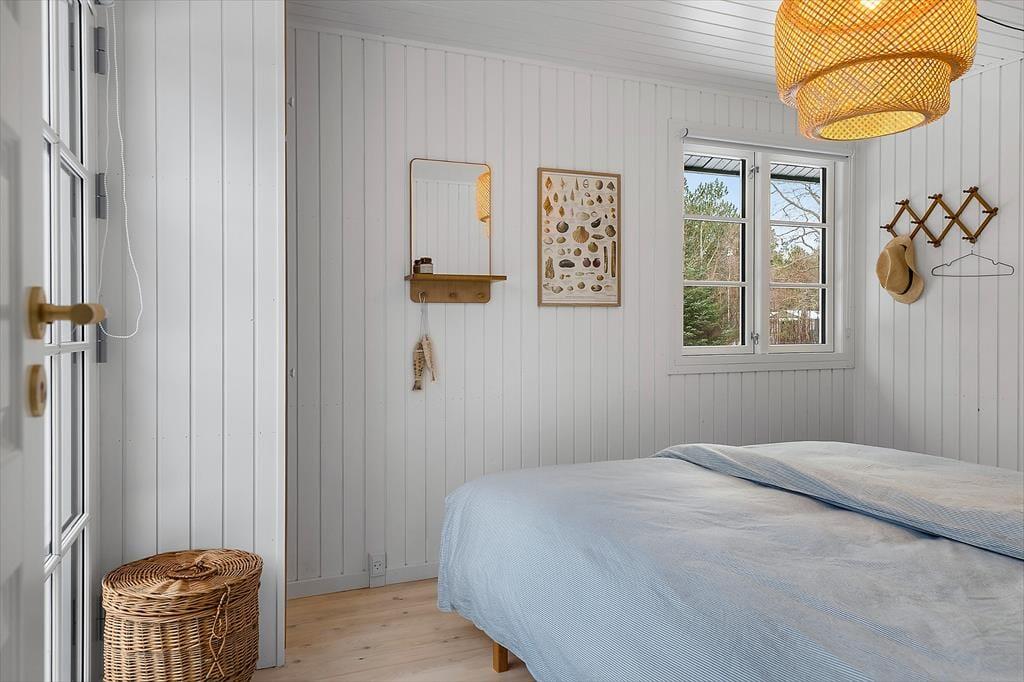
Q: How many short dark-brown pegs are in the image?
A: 9